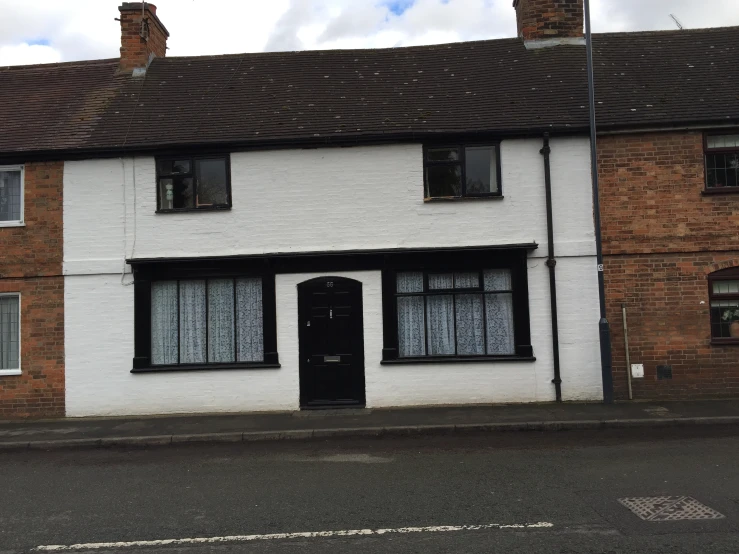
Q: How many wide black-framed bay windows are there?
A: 2